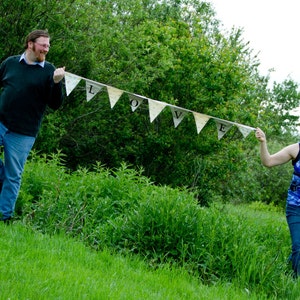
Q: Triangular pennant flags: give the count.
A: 9